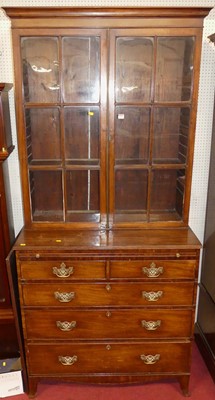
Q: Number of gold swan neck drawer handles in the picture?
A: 8